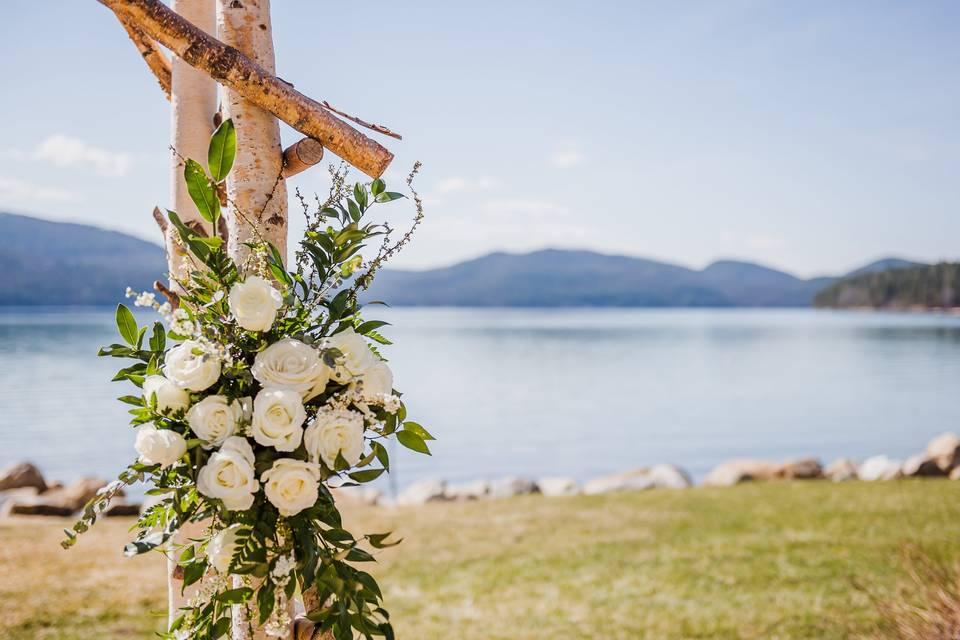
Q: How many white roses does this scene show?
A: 13